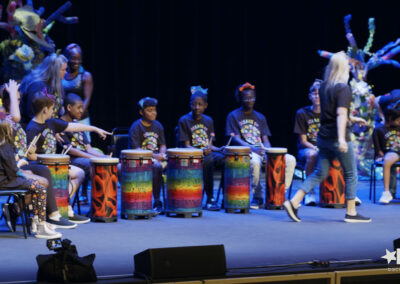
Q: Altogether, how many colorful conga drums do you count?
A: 7